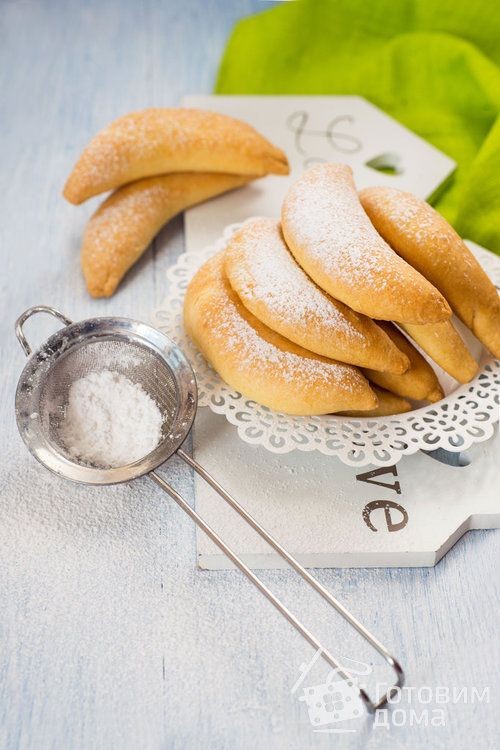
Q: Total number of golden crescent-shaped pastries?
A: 9